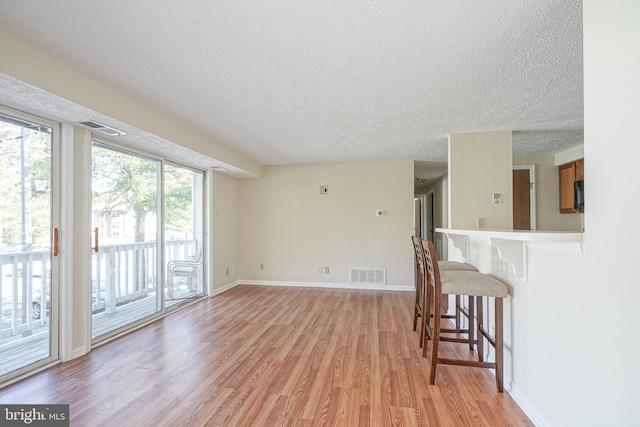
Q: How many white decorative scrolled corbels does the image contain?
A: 2